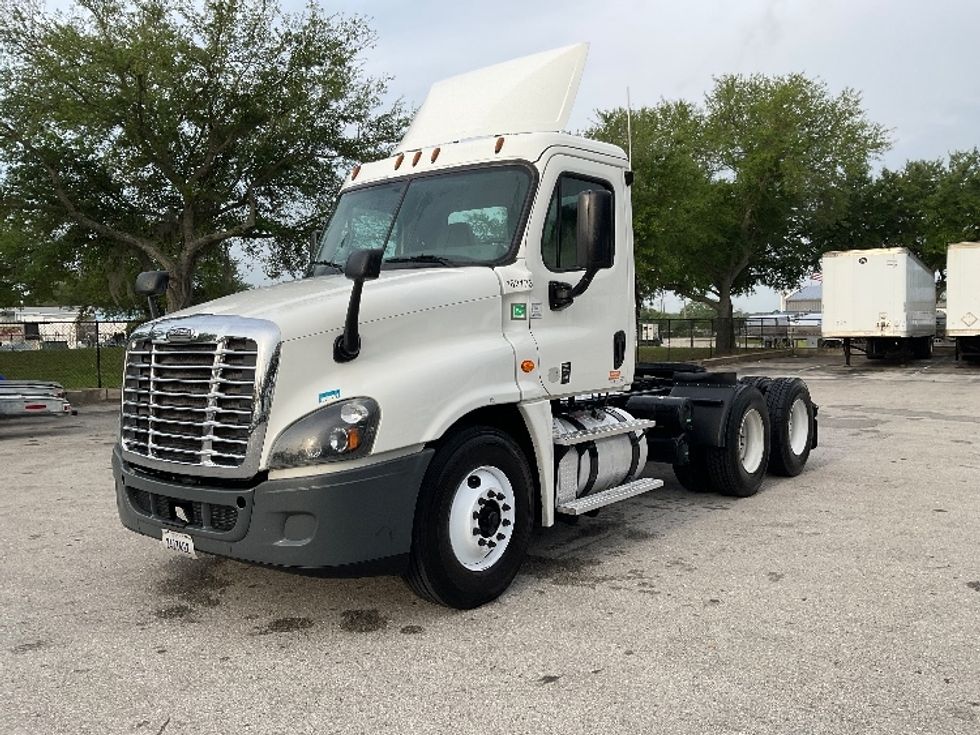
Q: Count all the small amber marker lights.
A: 6